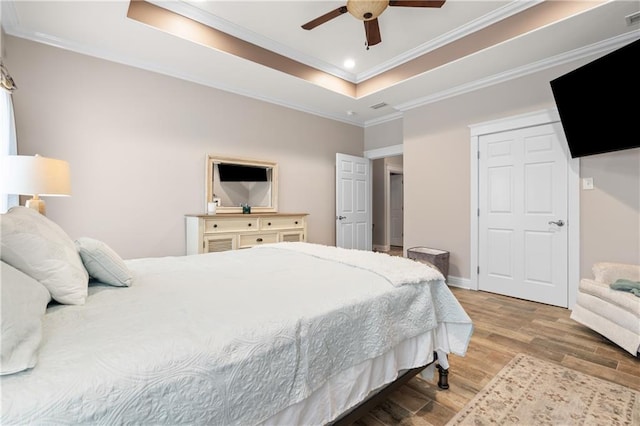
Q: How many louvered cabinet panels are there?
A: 2